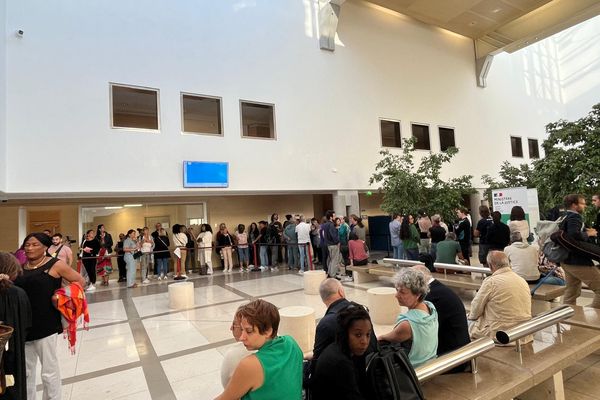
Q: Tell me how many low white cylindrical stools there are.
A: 4